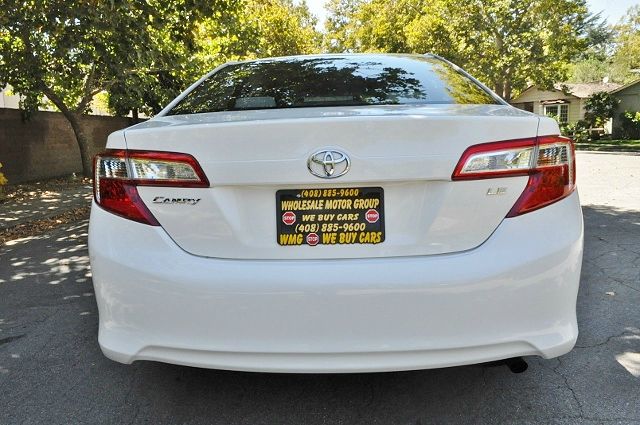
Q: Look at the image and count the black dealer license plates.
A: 1